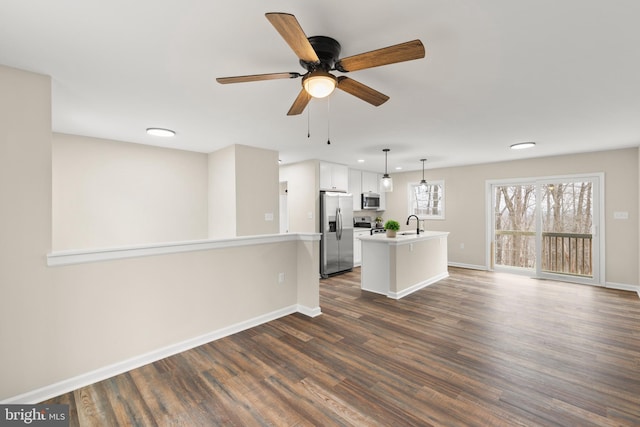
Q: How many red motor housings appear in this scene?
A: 0